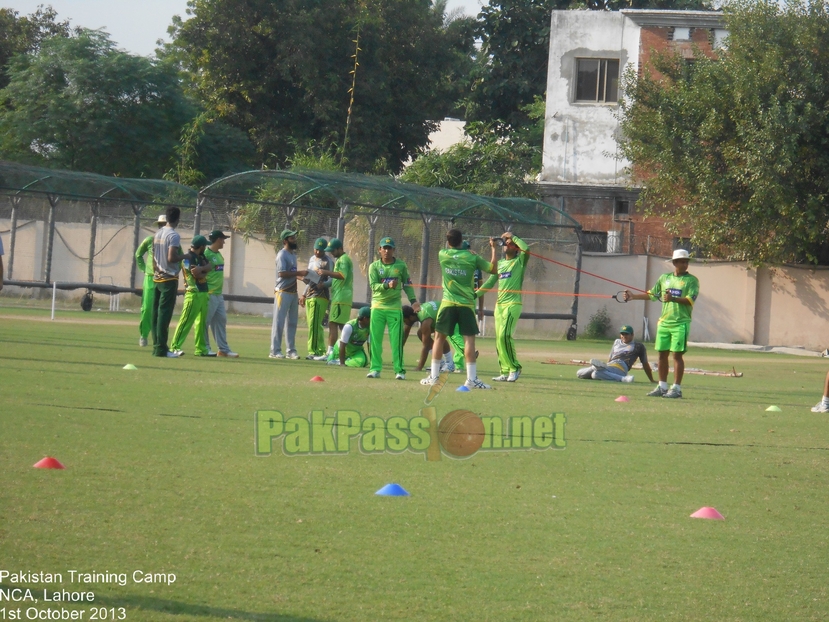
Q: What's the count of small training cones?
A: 8